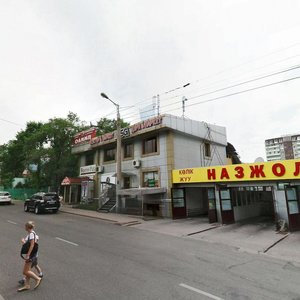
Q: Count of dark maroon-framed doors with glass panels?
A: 4